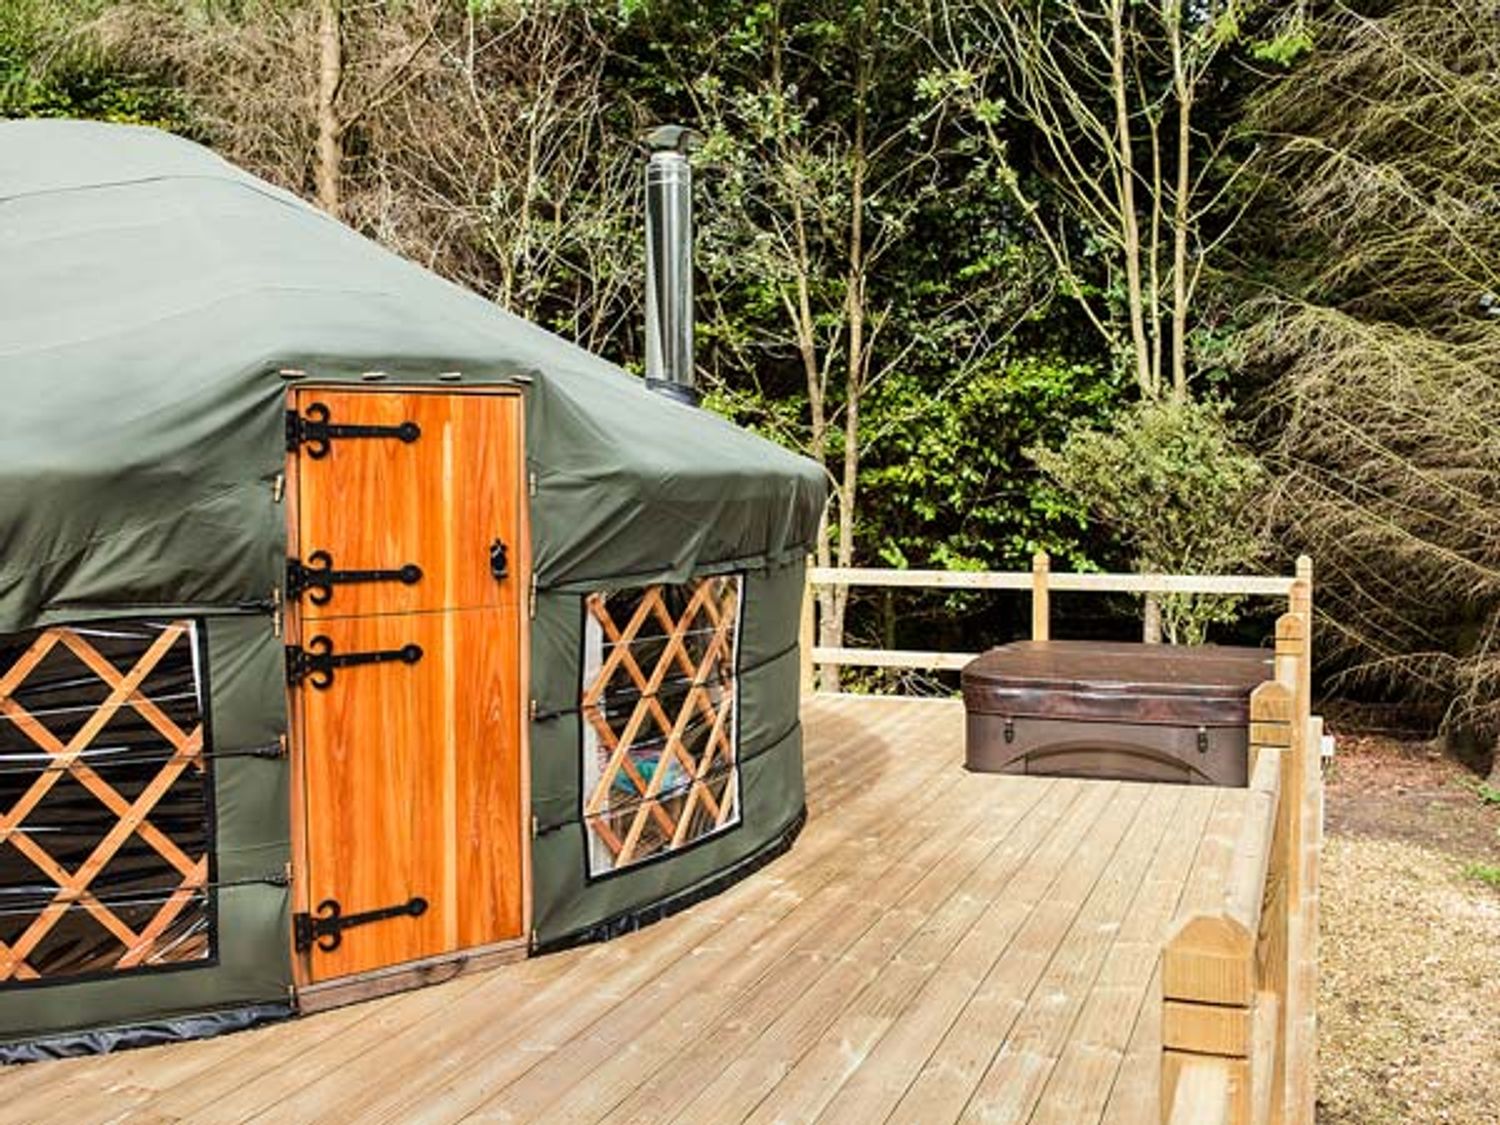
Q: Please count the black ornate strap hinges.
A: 4